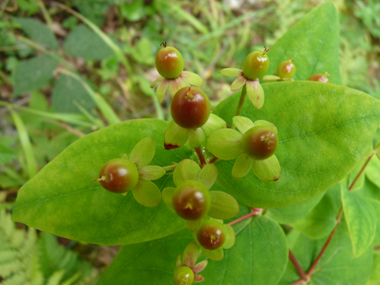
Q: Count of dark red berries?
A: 5